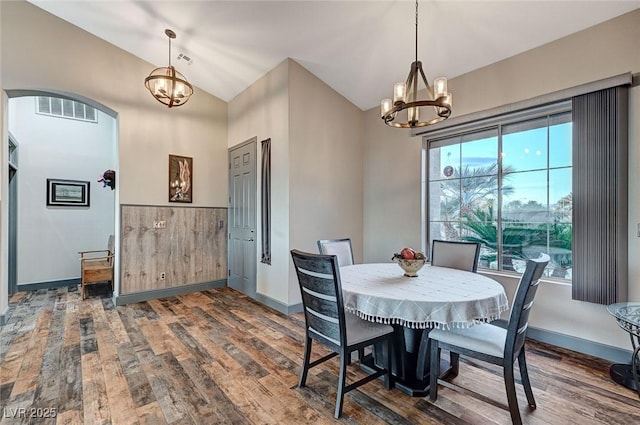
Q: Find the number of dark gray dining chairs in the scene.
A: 4